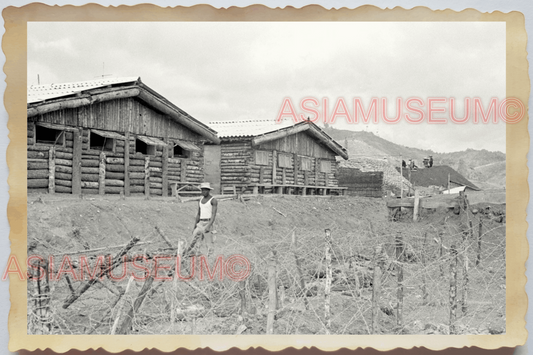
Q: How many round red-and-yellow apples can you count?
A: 0